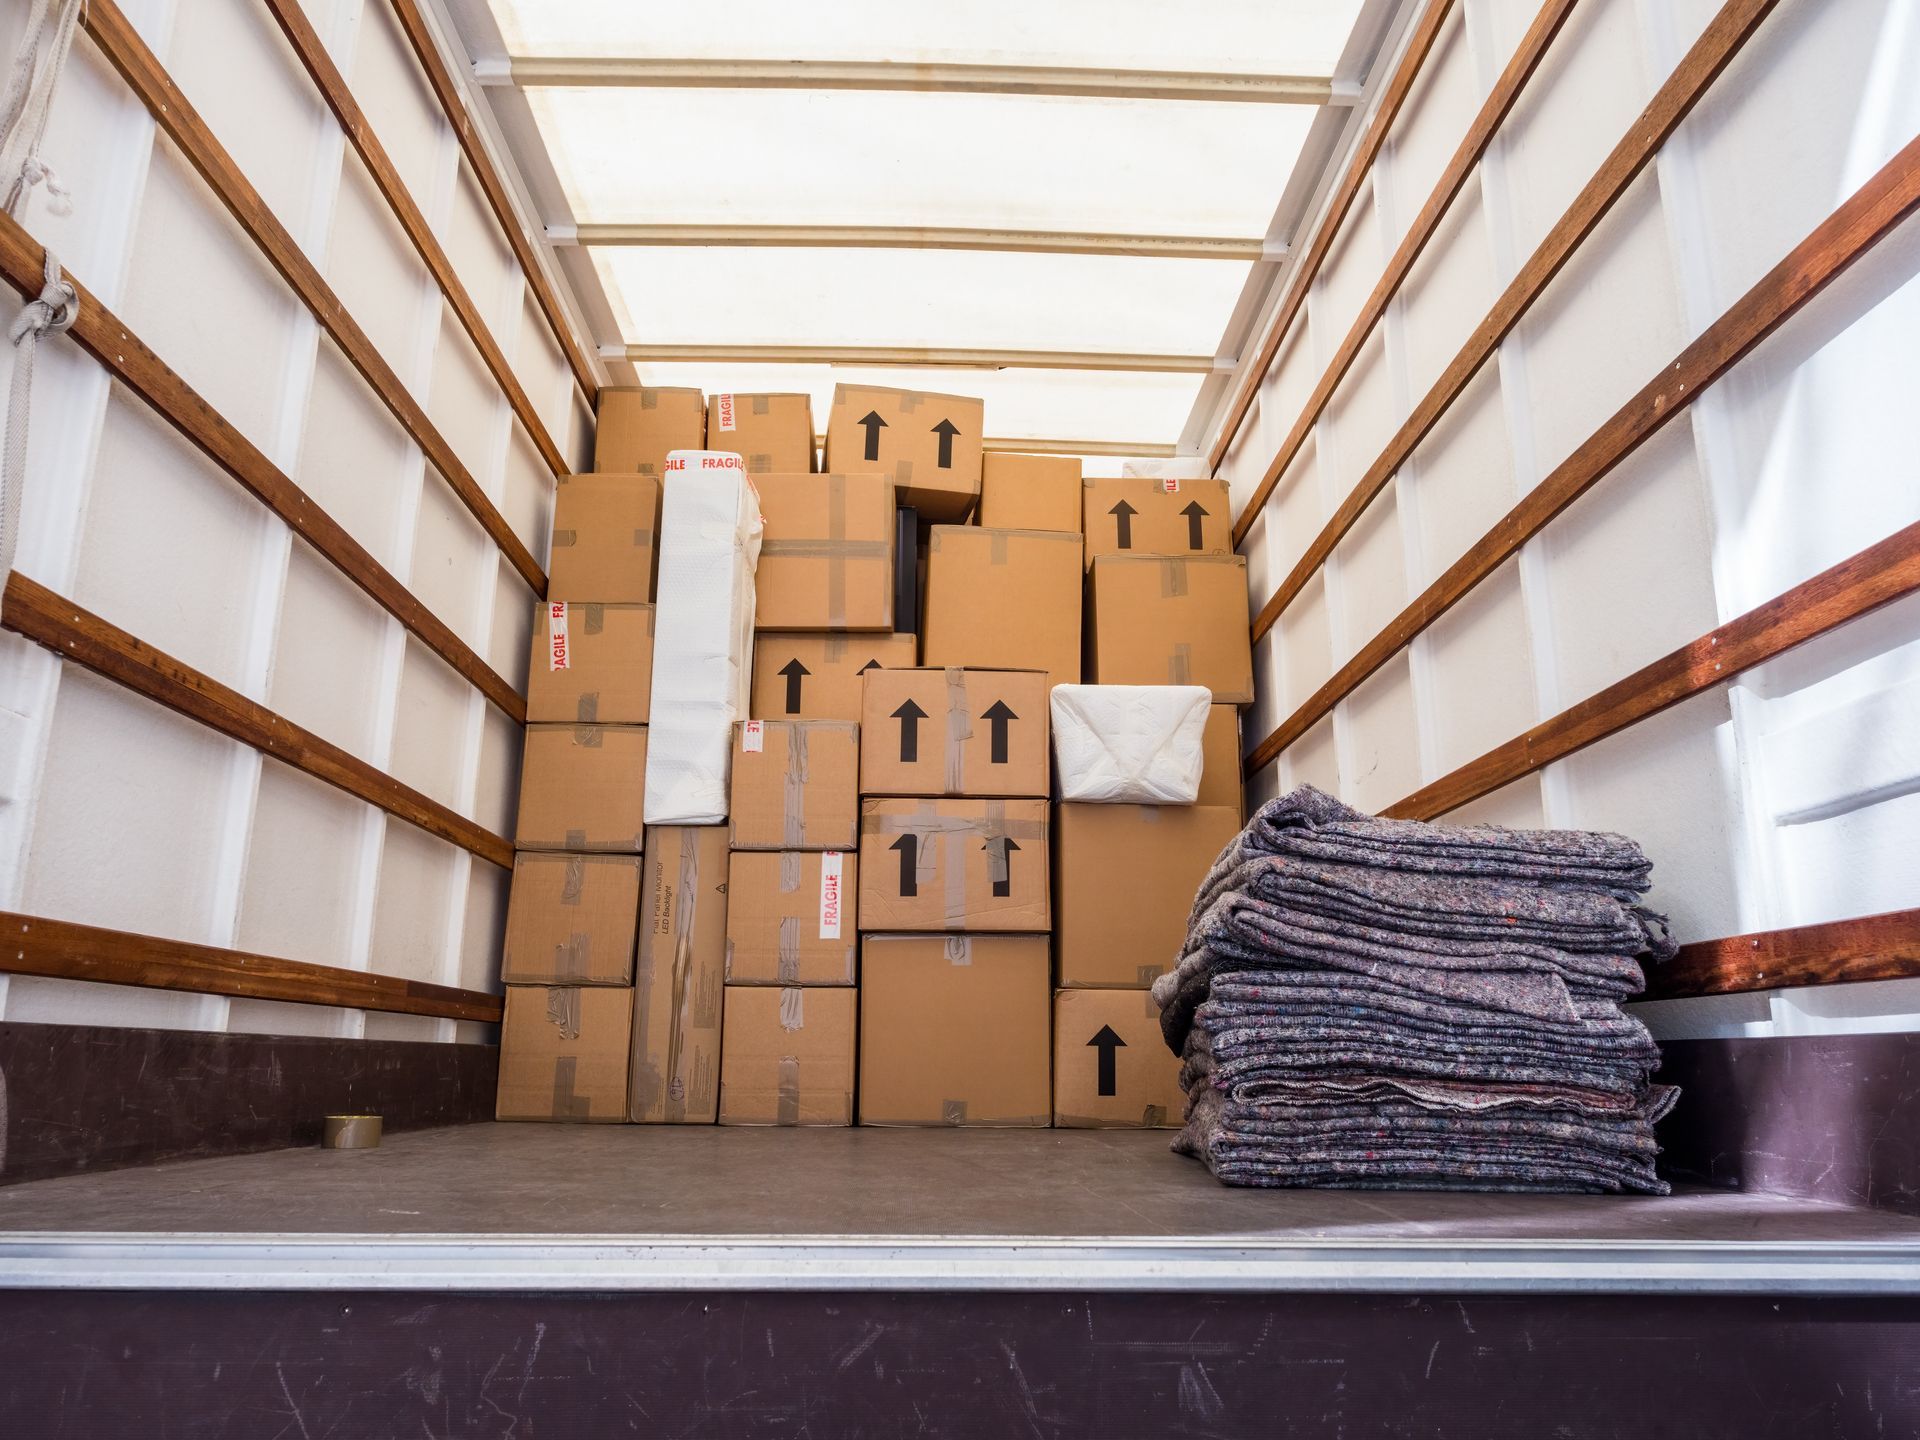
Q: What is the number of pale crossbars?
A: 4